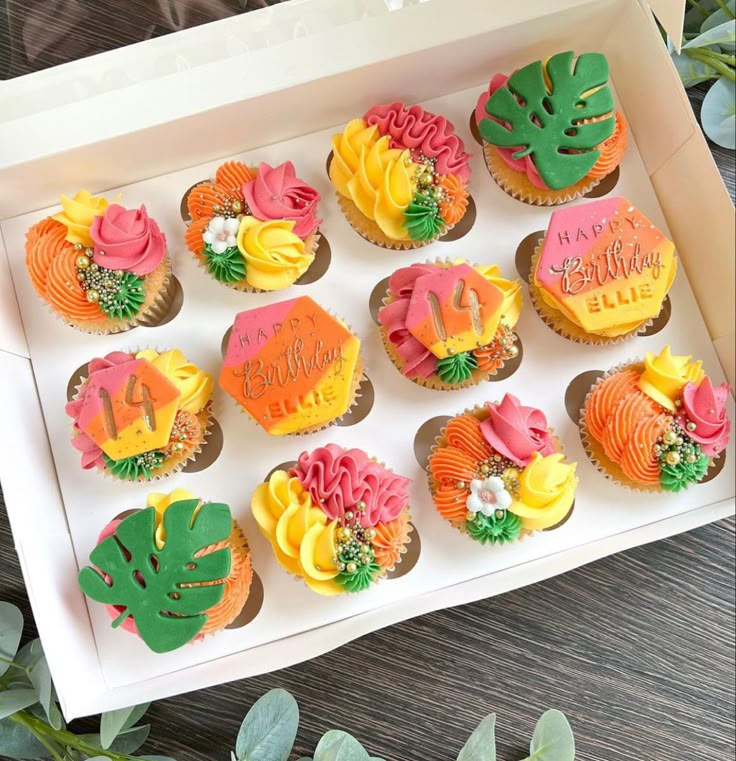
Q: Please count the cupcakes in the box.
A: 12